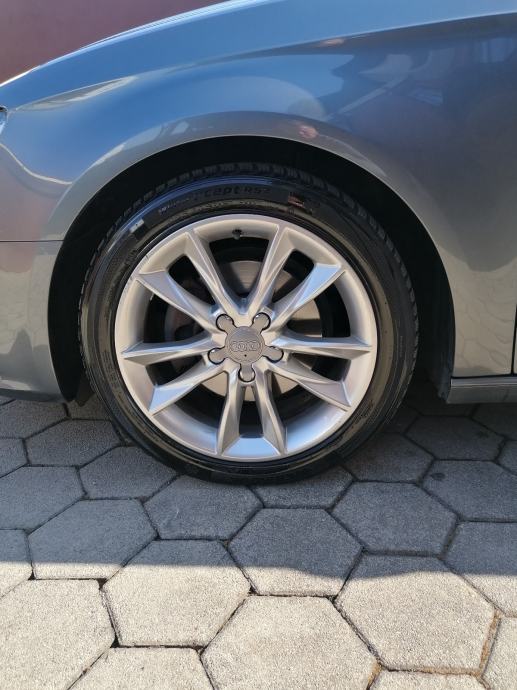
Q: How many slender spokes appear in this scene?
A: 10